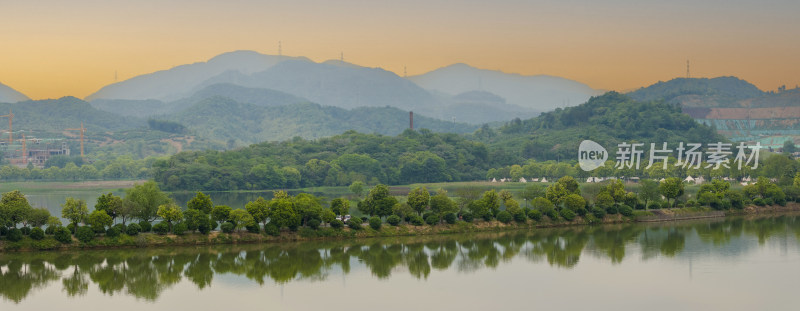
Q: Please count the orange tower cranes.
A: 3